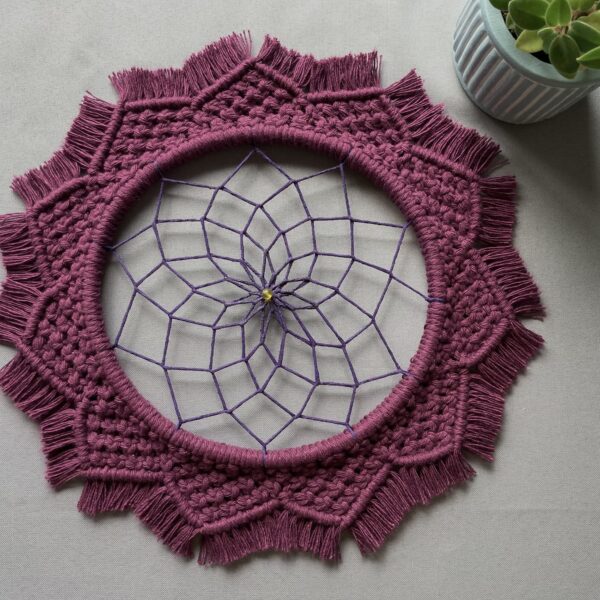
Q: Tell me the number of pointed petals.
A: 11